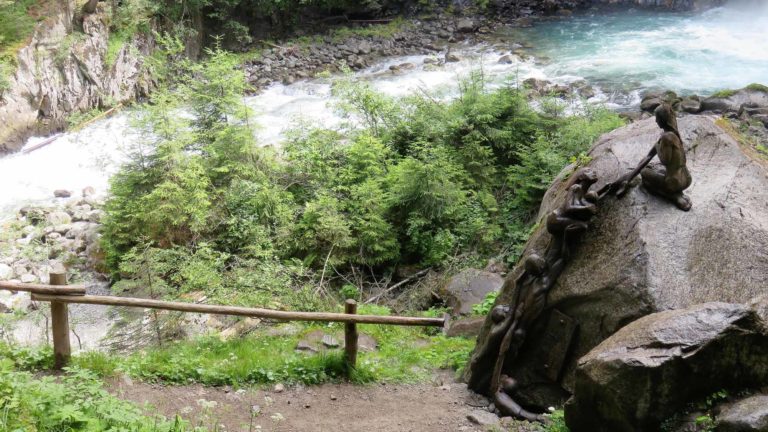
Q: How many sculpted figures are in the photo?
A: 5